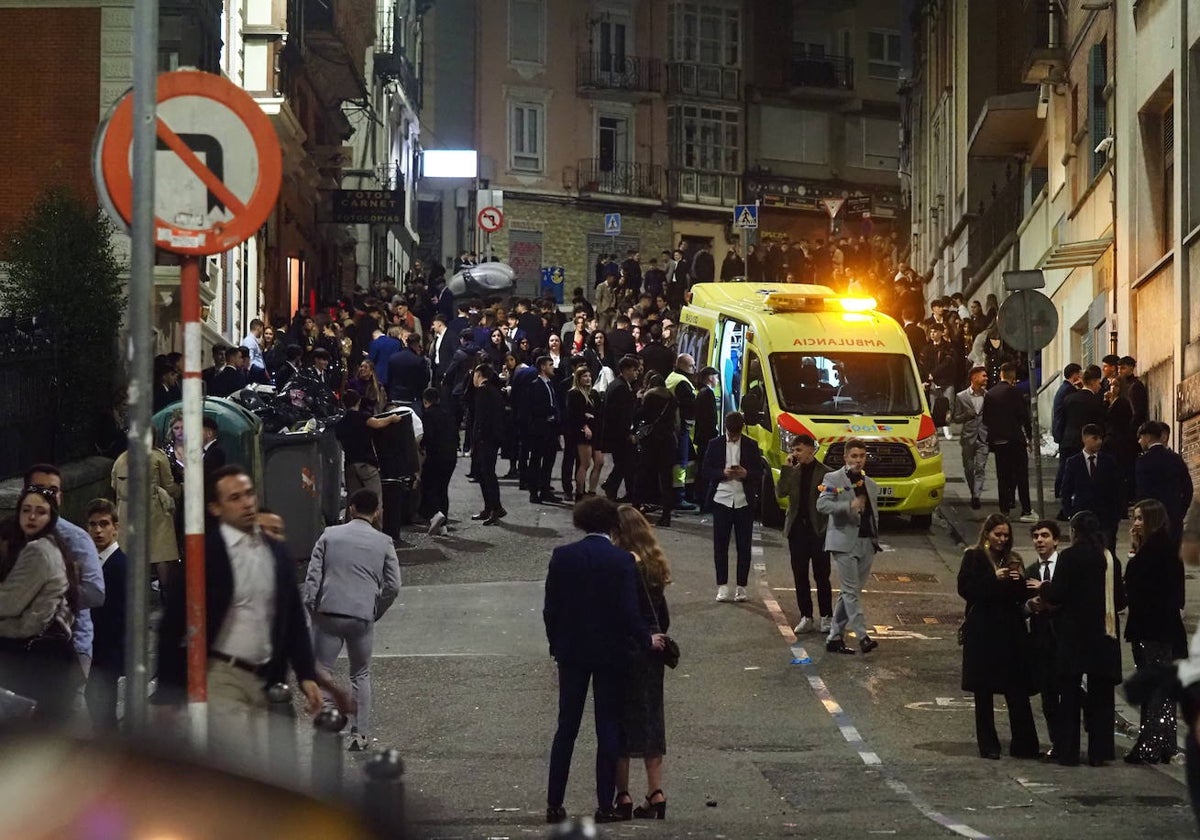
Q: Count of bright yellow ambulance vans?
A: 1